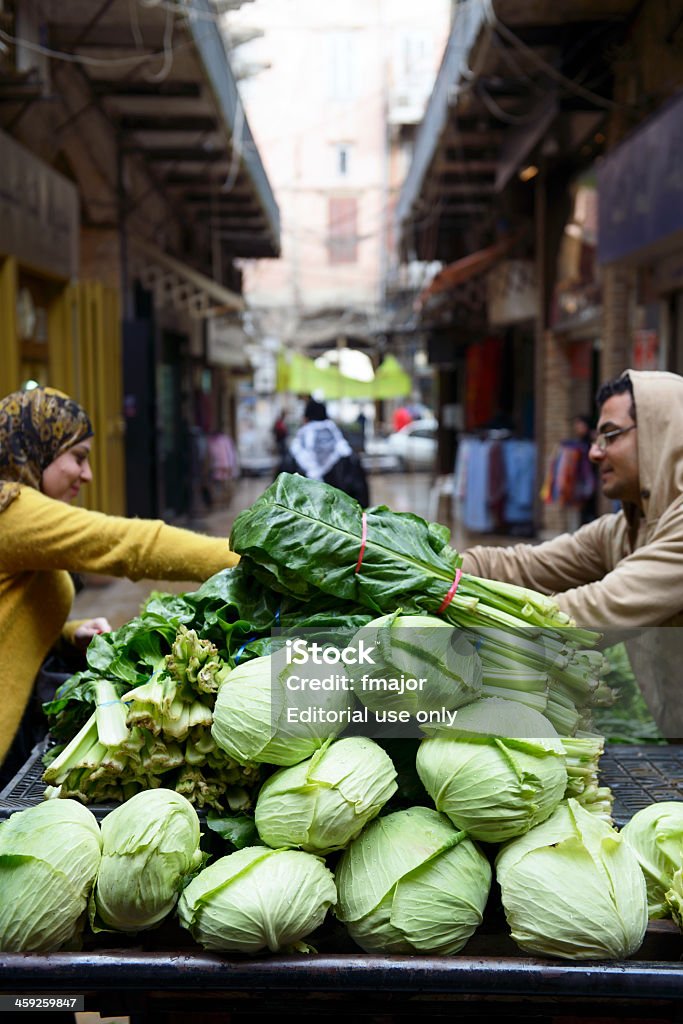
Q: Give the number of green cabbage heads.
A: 10